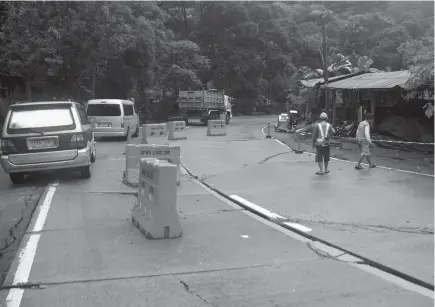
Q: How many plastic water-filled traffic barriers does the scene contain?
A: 5